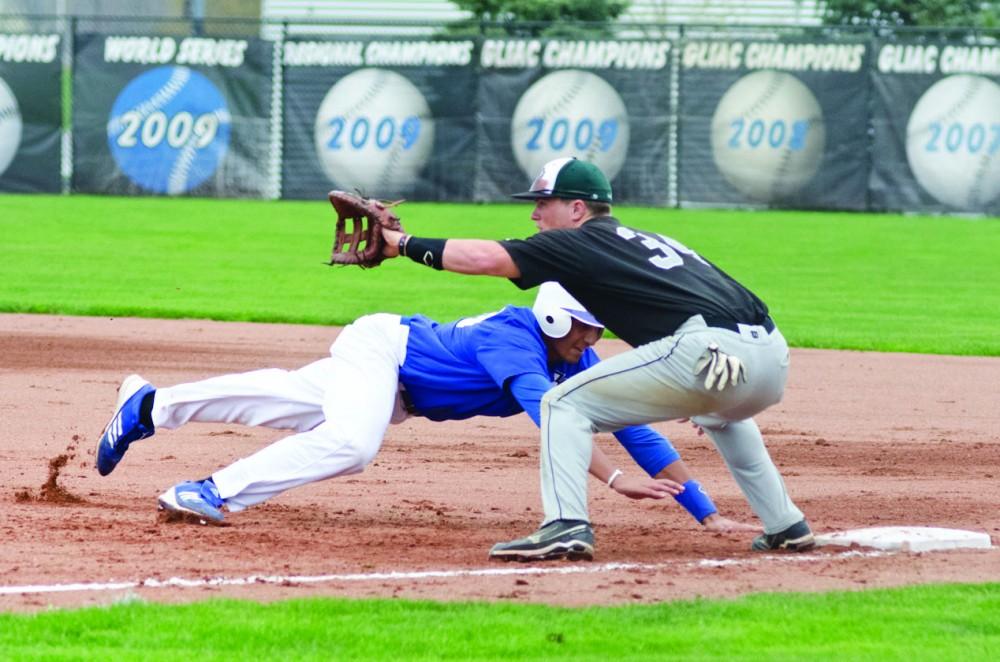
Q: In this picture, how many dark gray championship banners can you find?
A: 6